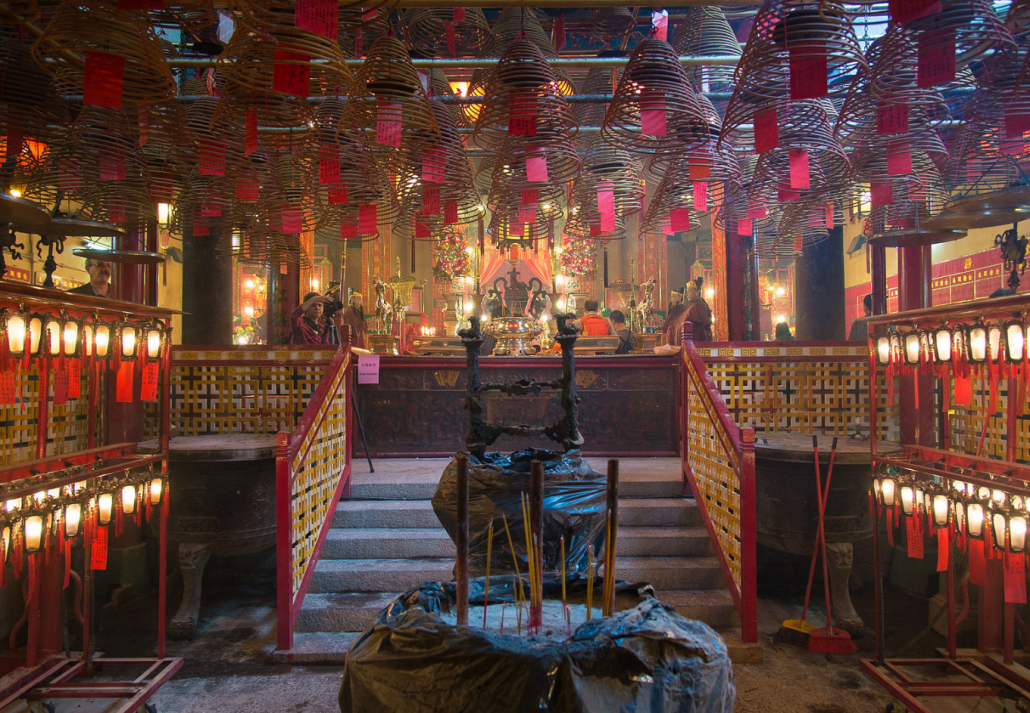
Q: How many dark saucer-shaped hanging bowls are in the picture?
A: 6